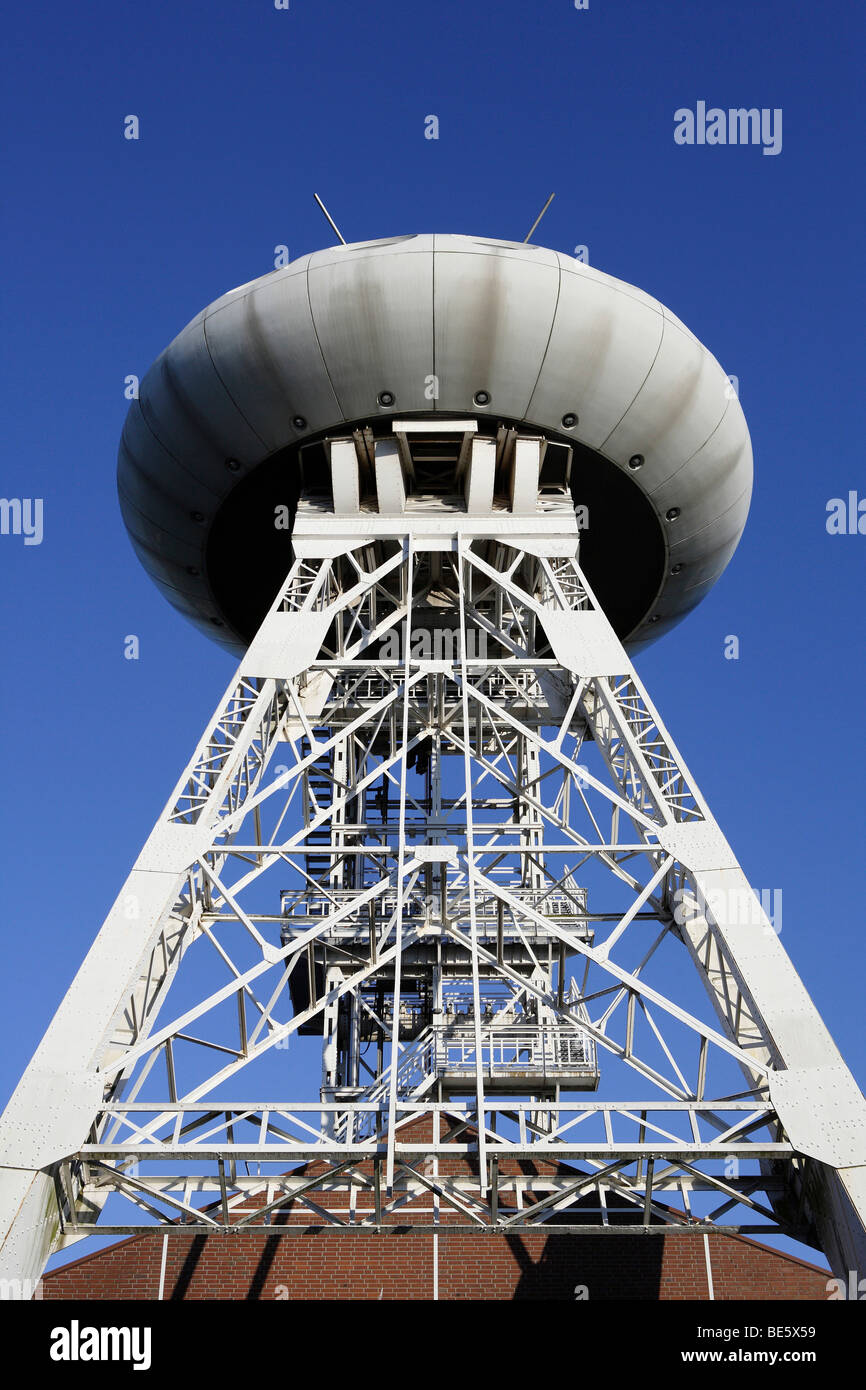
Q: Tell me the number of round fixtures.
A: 12